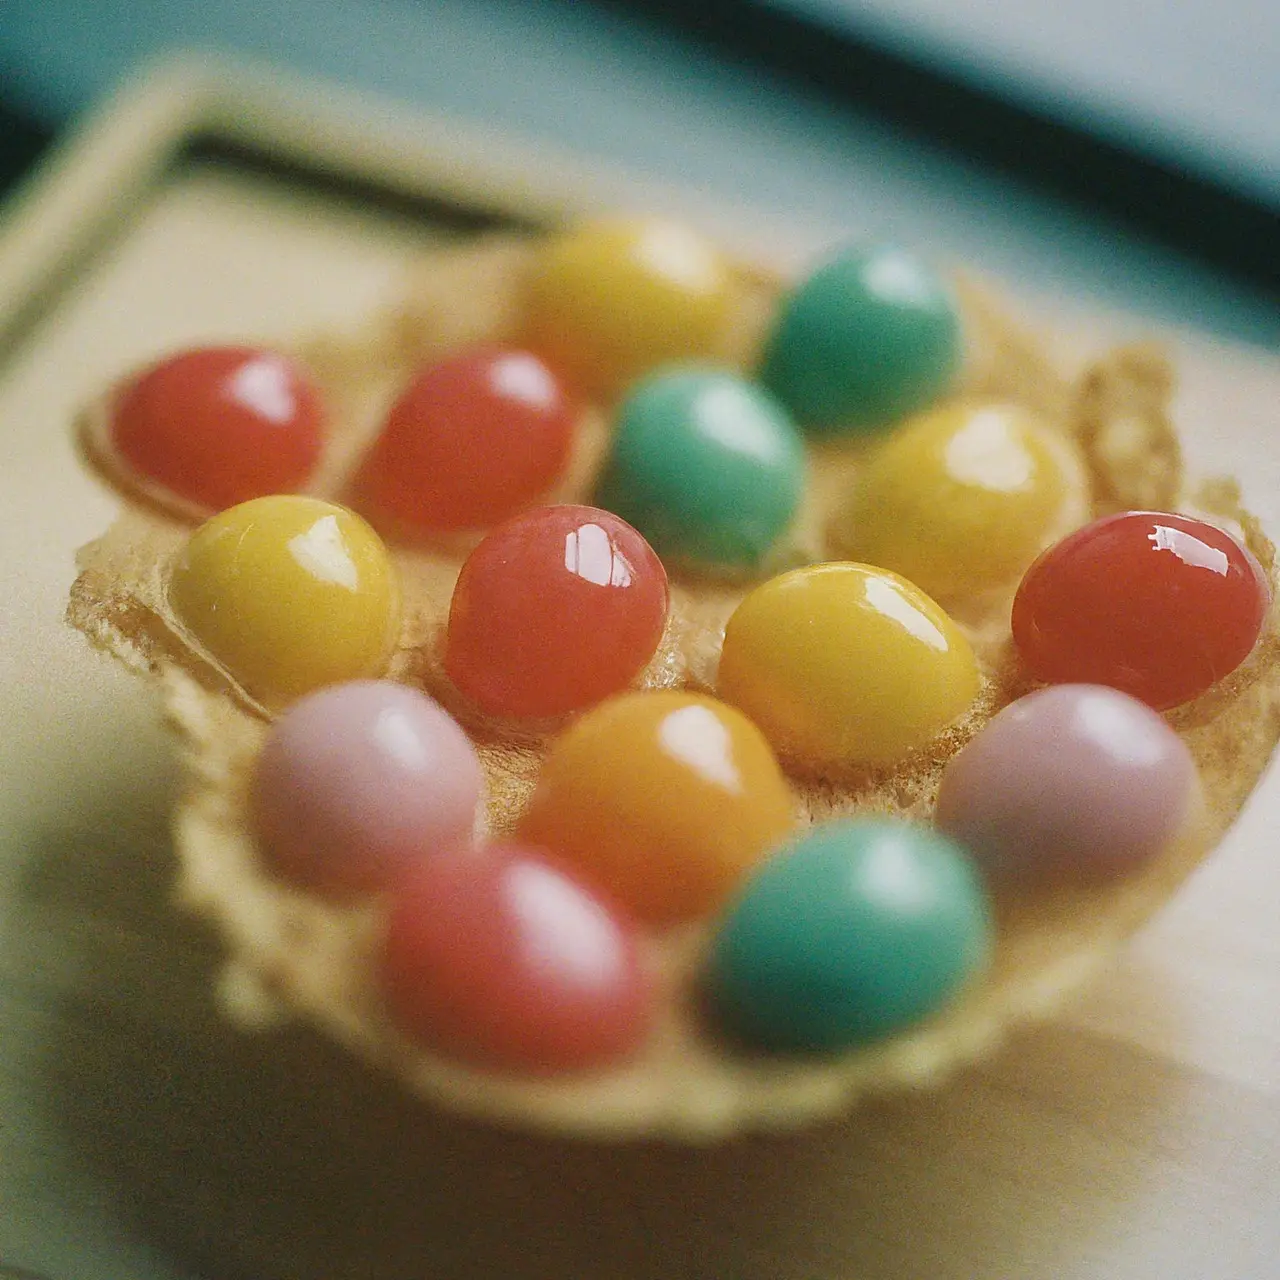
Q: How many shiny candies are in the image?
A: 15